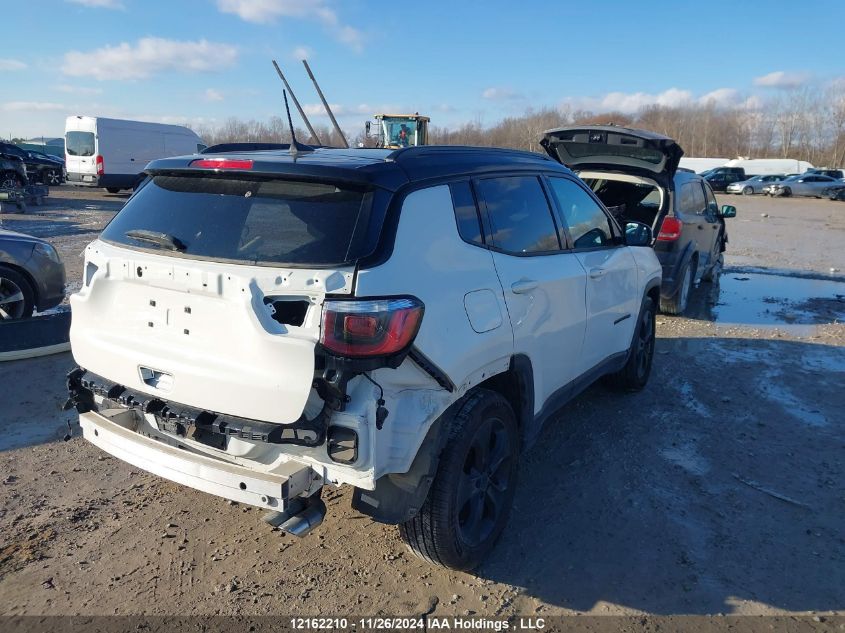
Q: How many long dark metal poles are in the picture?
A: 2